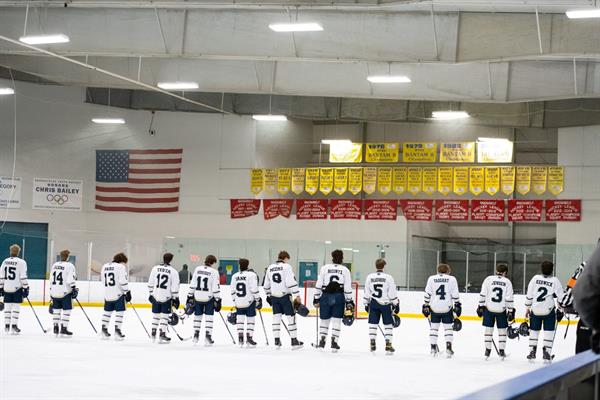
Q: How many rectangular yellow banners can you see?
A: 5